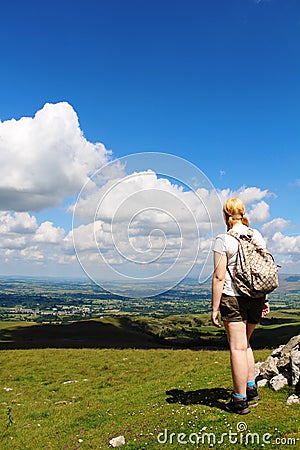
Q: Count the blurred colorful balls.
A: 0